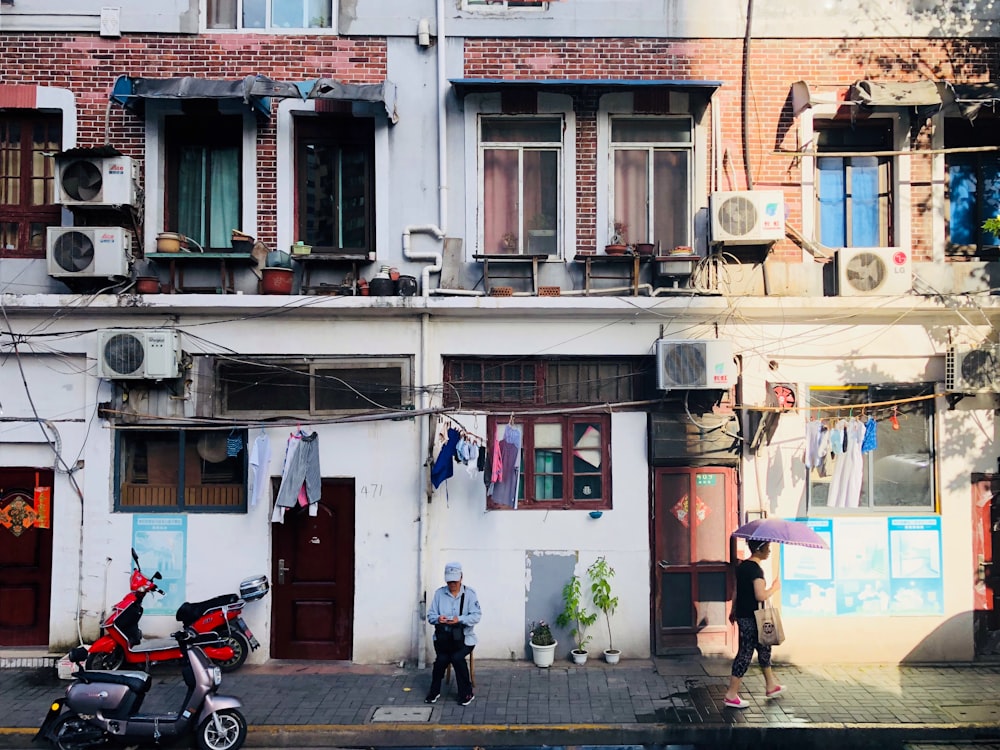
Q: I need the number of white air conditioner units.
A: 7